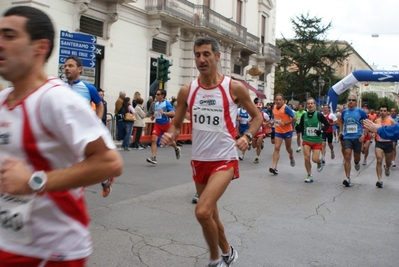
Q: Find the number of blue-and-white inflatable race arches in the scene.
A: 1